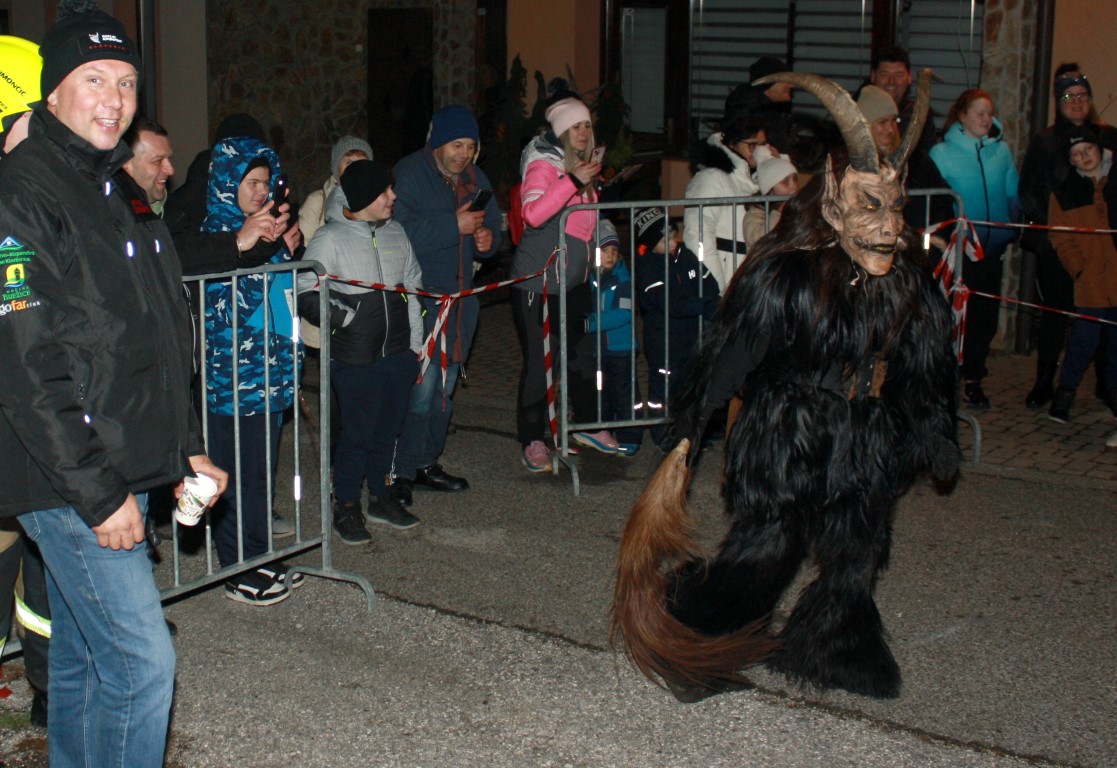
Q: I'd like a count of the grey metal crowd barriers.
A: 2